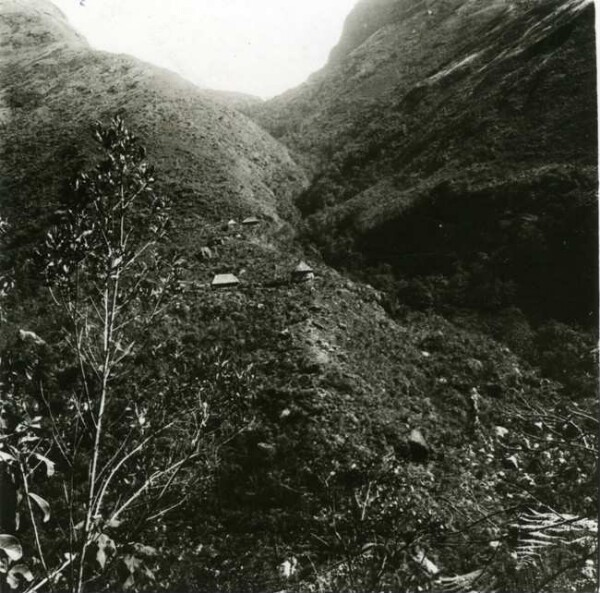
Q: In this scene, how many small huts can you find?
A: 4